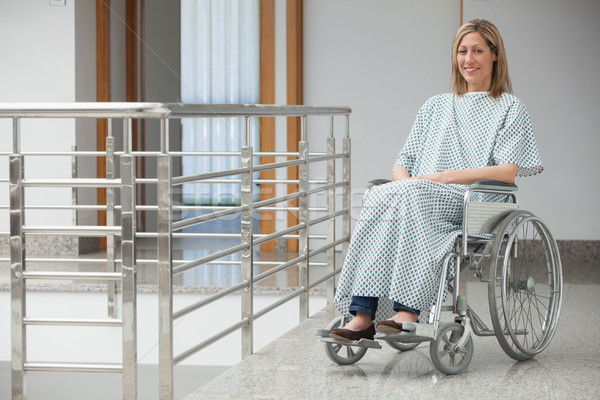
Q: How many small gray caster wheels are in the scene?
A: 2